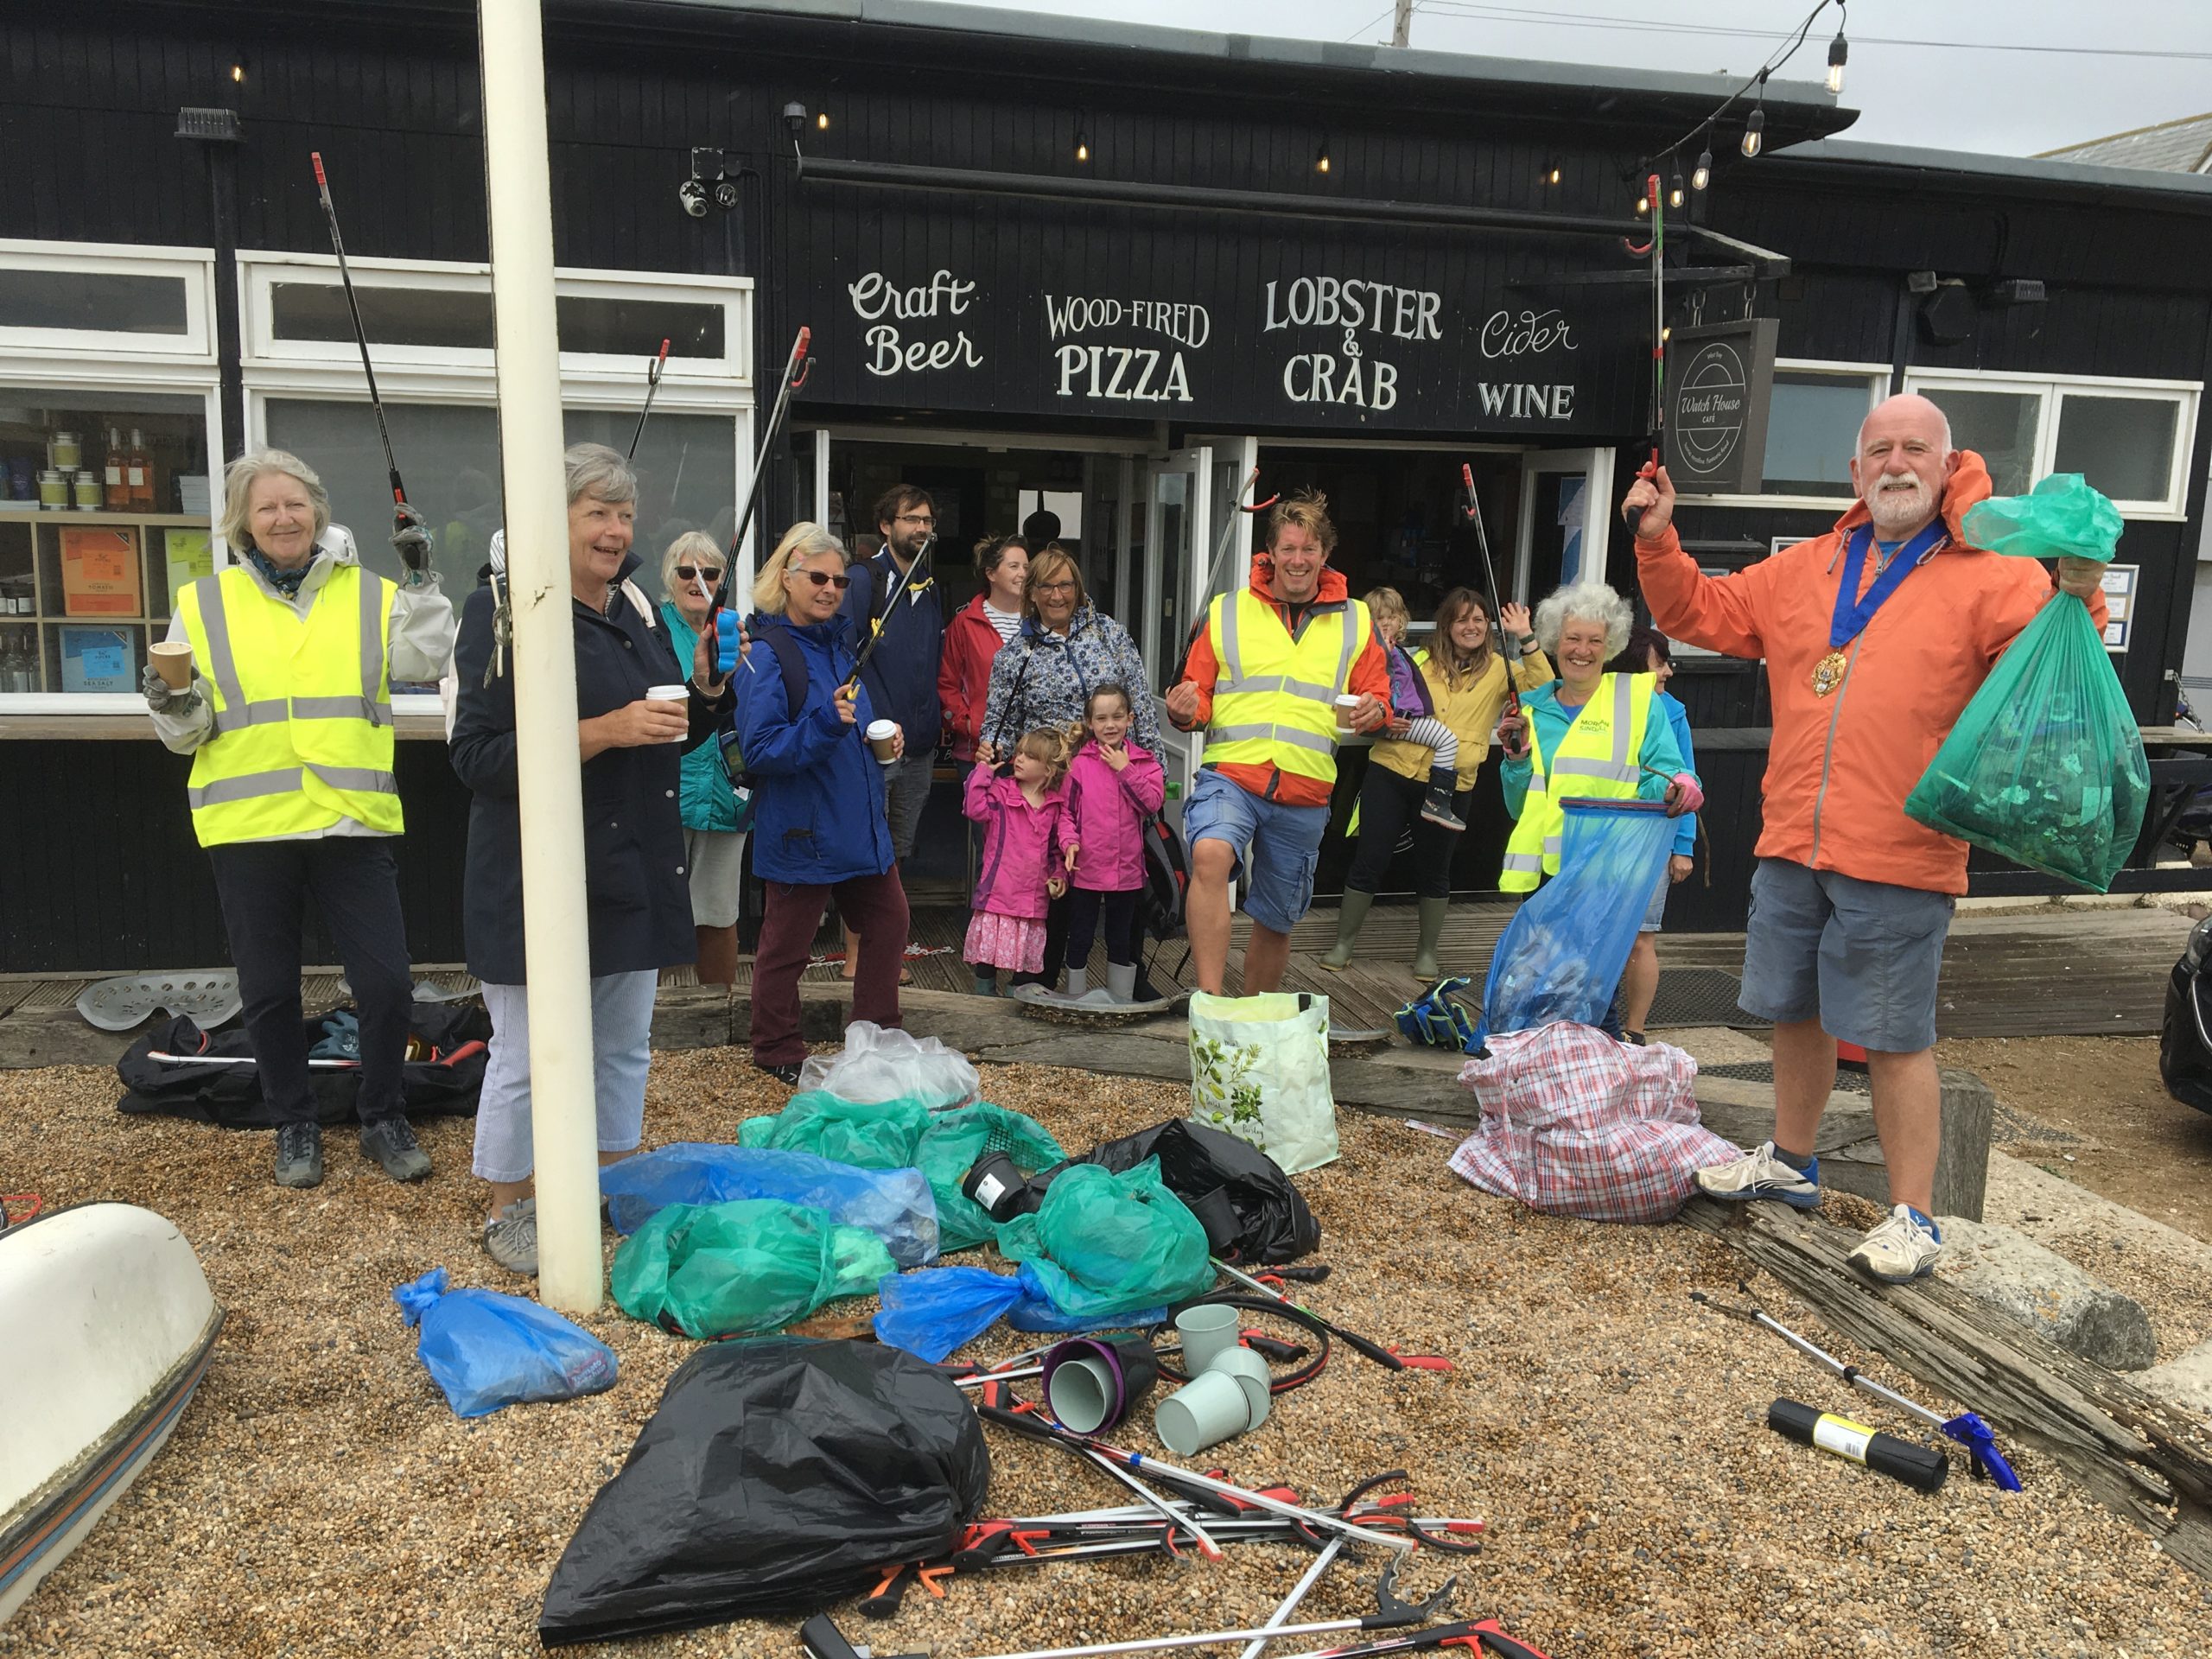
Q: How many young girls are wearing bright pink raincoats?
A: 2